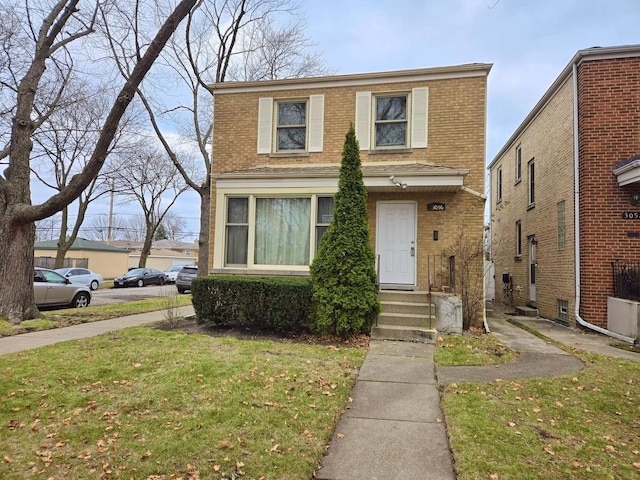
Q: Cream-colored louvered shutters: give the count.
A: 4